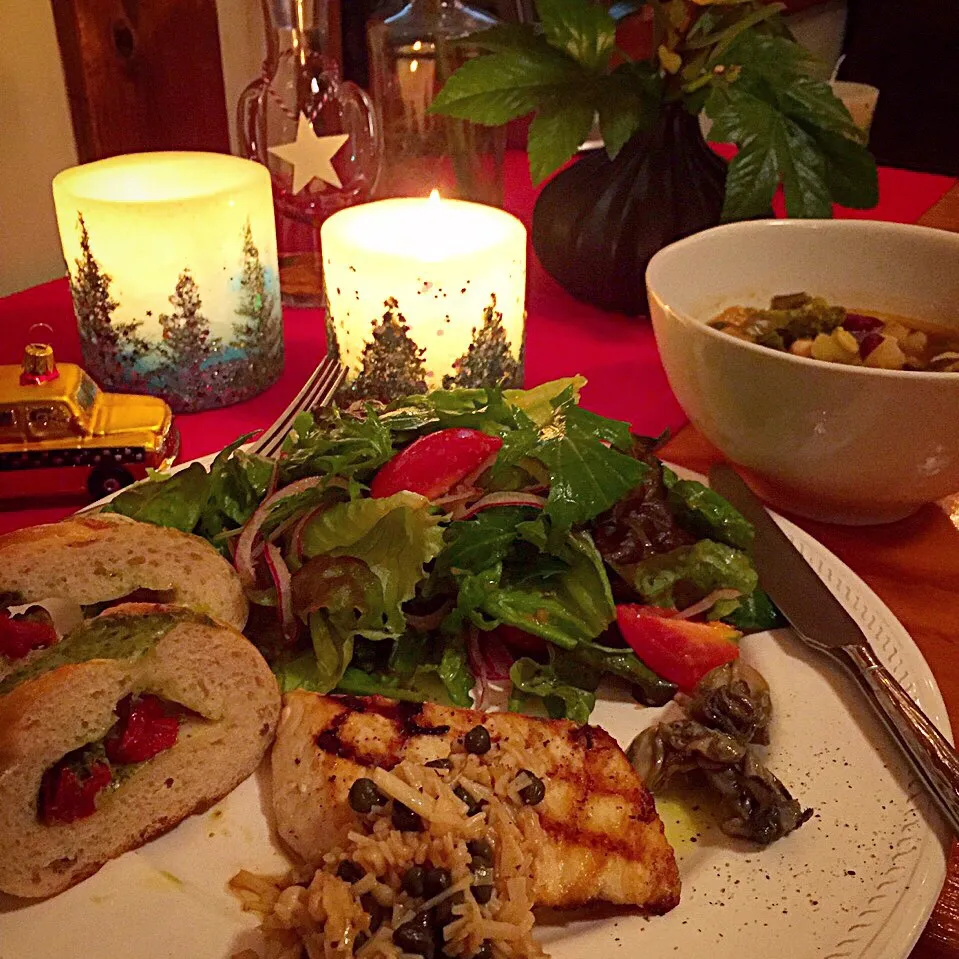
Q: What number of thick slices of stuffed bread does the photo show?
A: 2